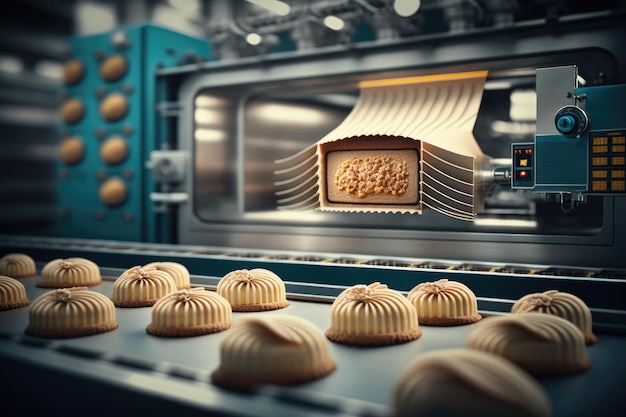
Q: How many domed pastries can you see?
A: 14